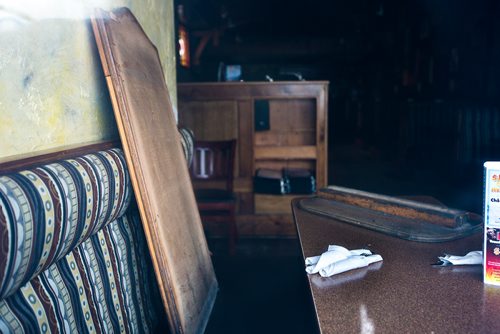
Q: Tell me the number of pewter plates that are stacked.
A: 0